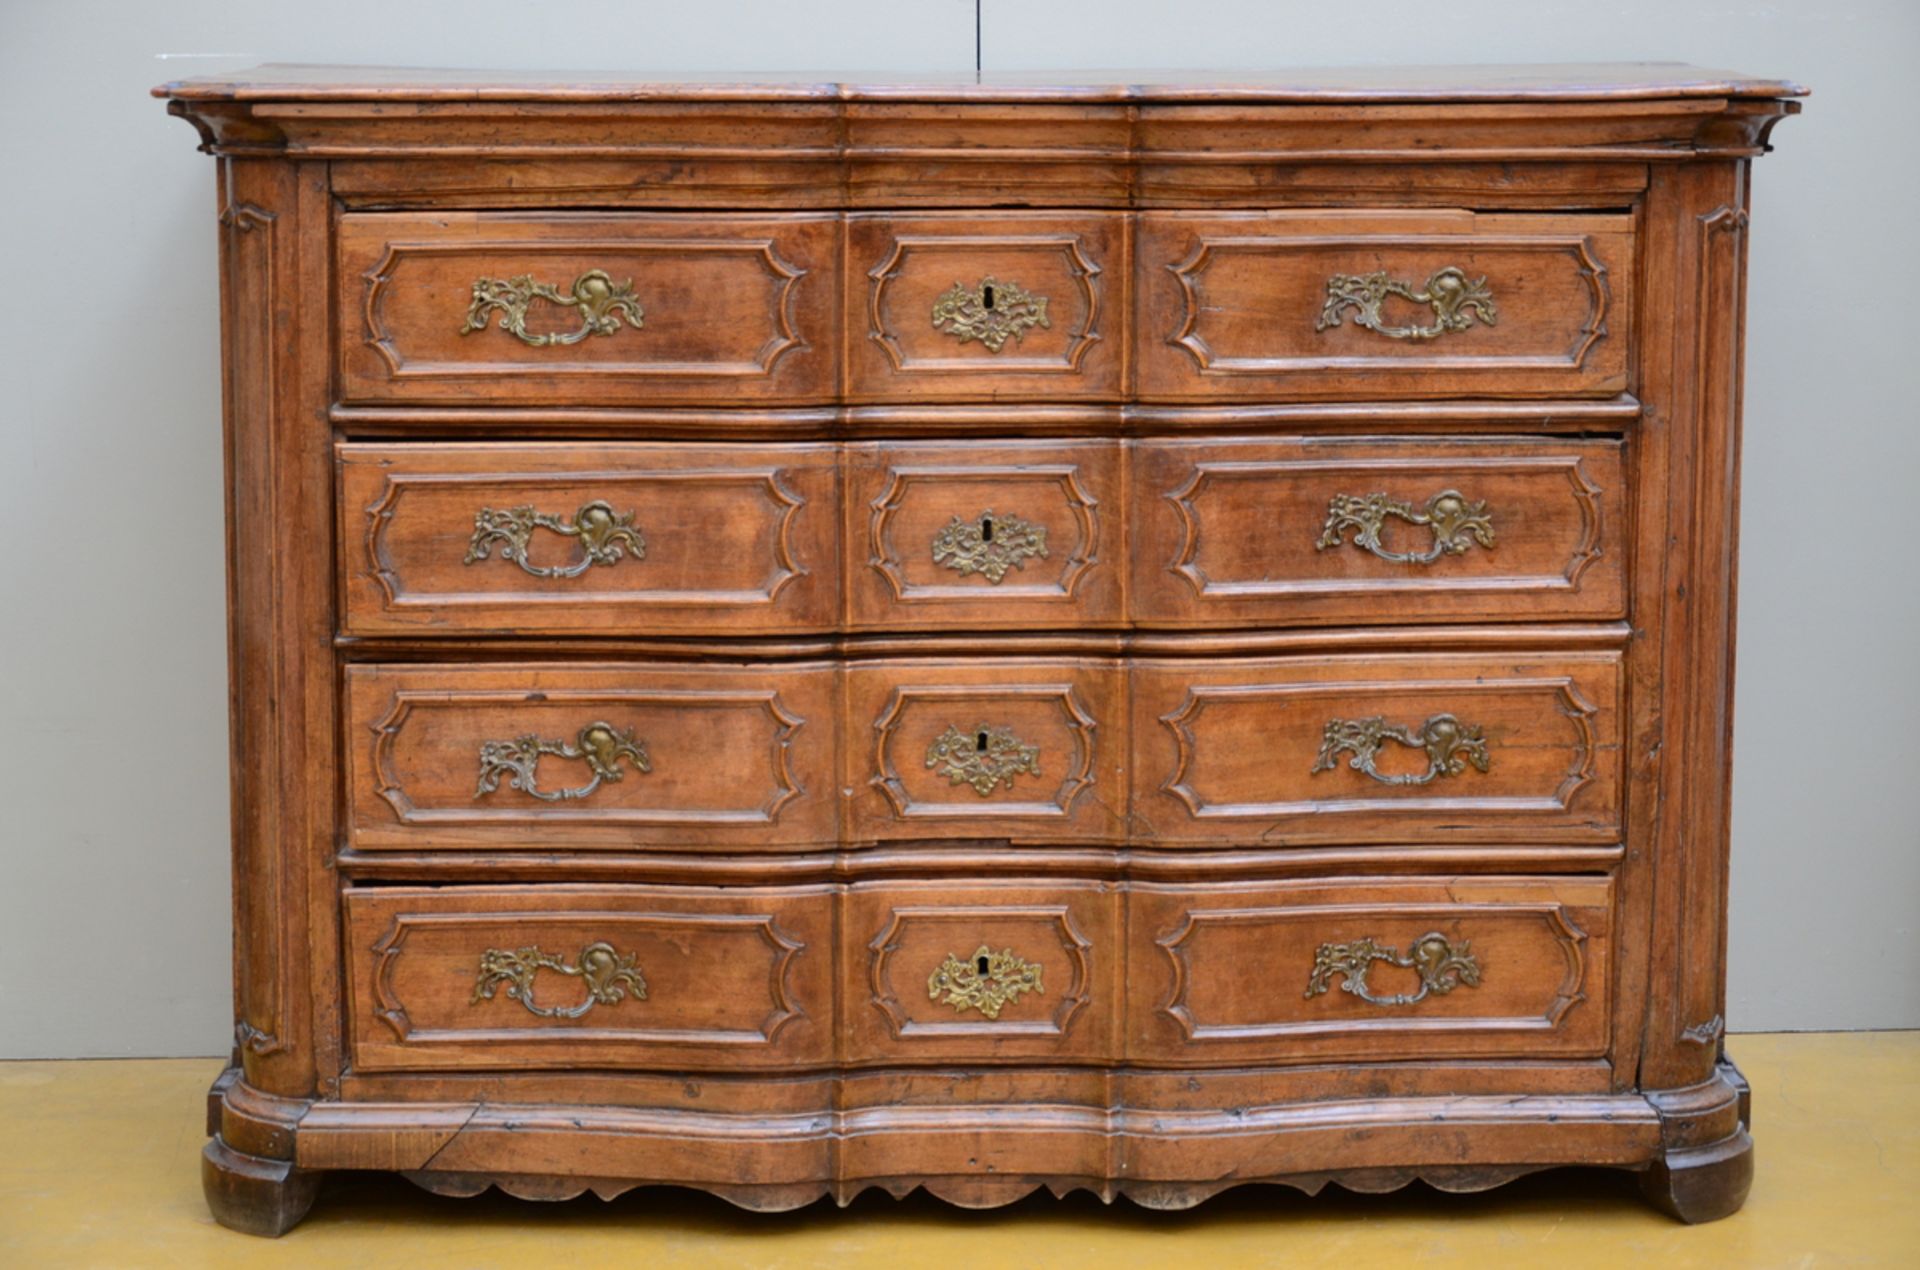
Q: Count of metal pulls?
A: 8